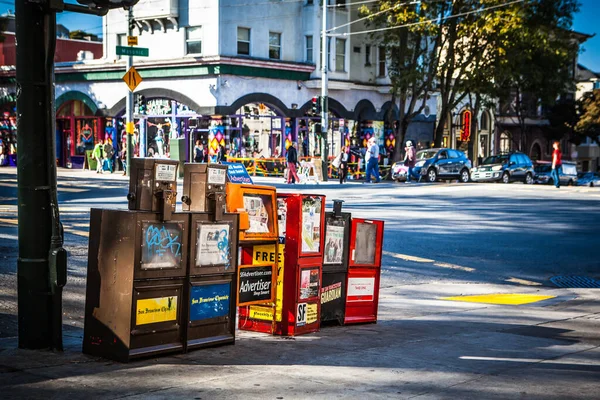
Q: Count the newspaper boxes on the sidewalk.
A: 6